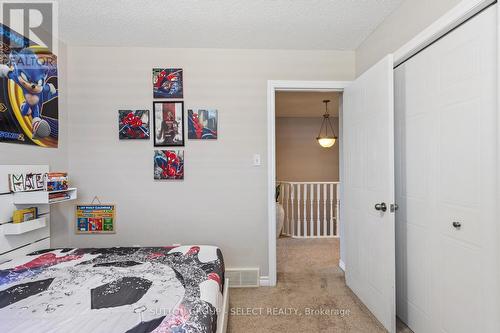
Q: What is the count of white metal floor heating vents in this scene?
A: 1